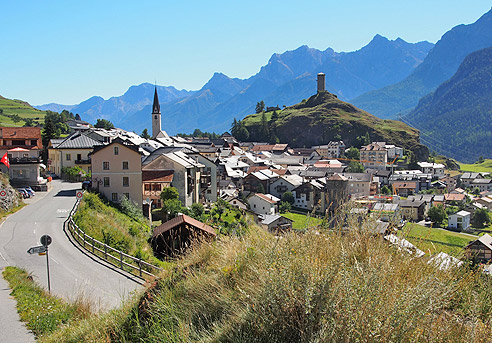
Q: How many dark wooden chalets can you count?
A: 1